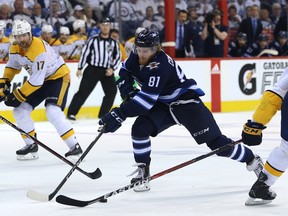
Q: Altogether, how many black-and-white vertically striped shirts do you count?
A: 1